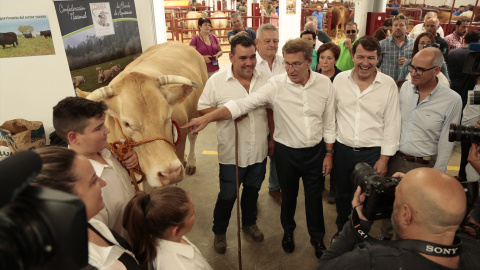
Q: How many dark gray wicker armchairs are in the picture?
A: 0